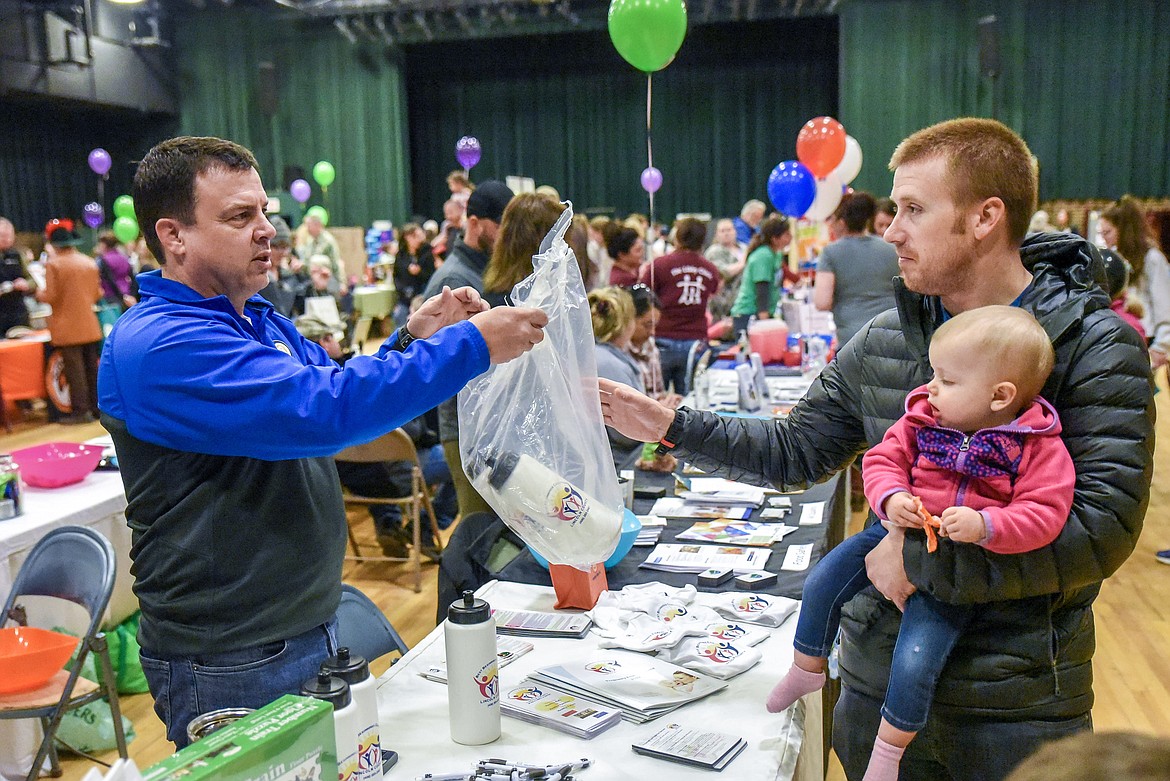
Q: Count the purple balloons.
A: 5